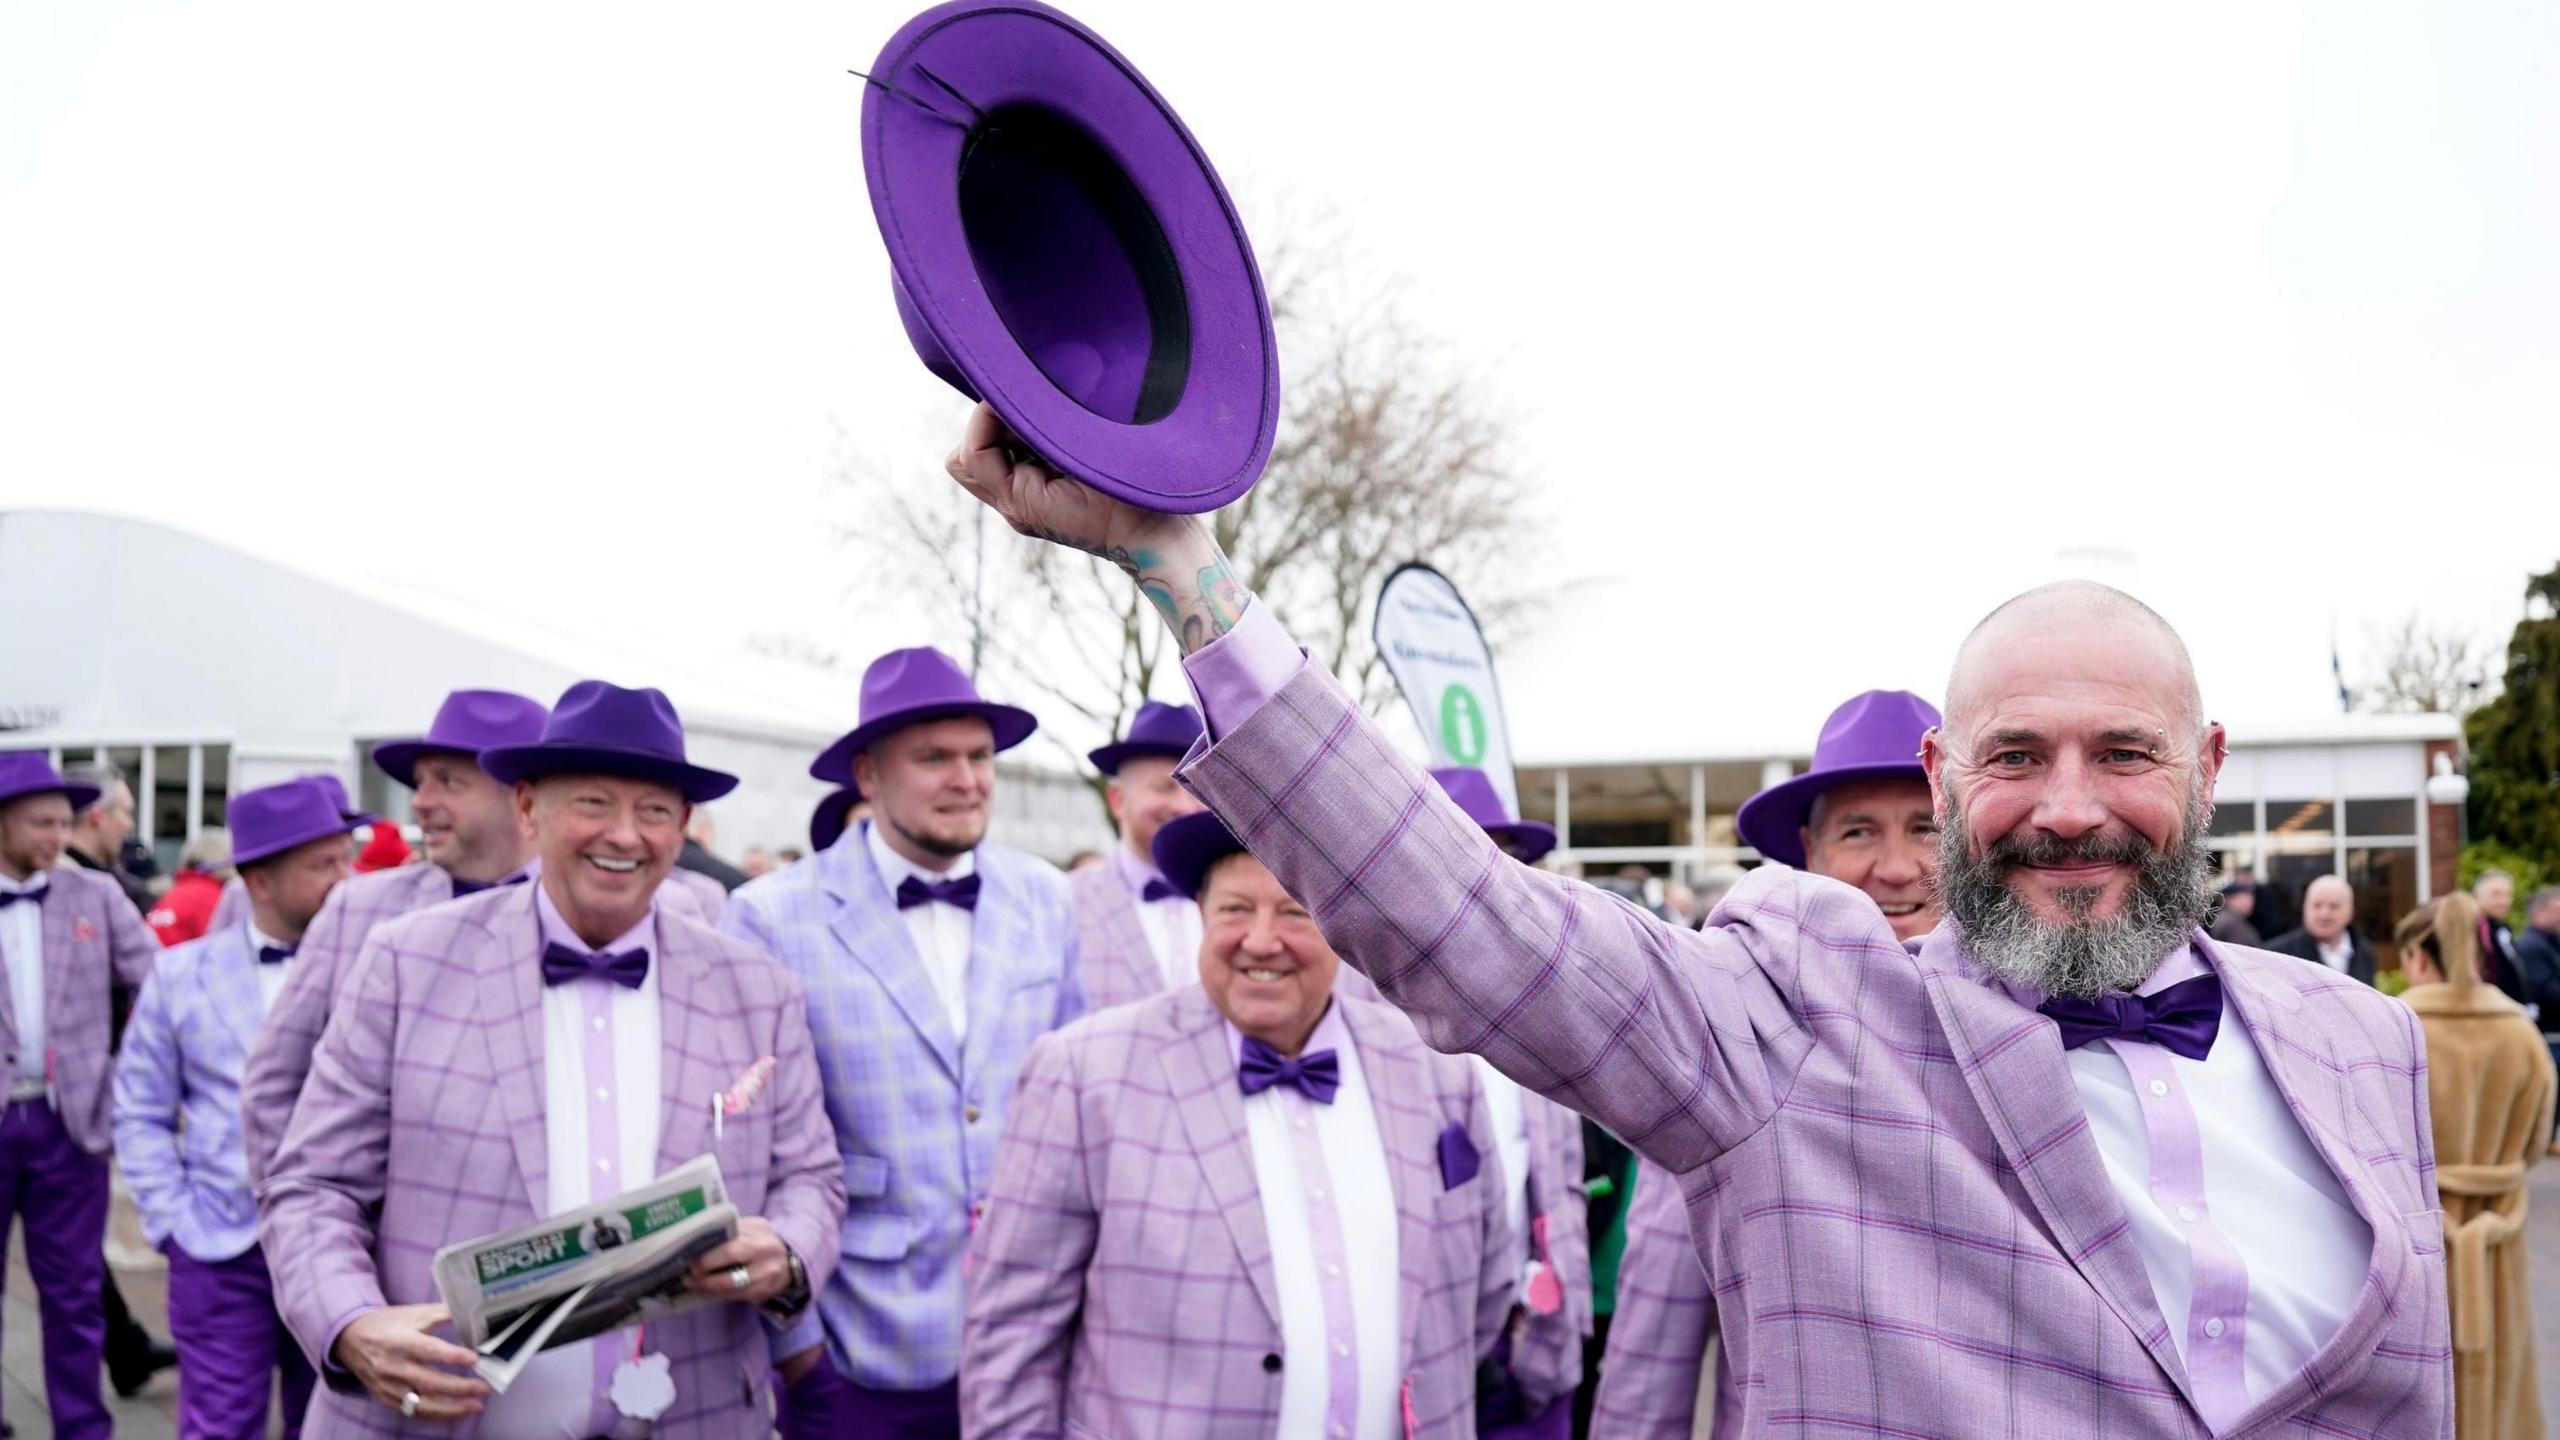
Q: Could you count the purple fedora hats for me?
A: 12